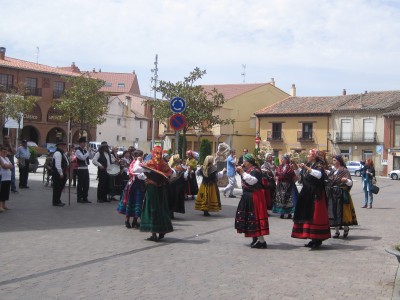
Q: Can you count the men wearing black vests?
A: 3